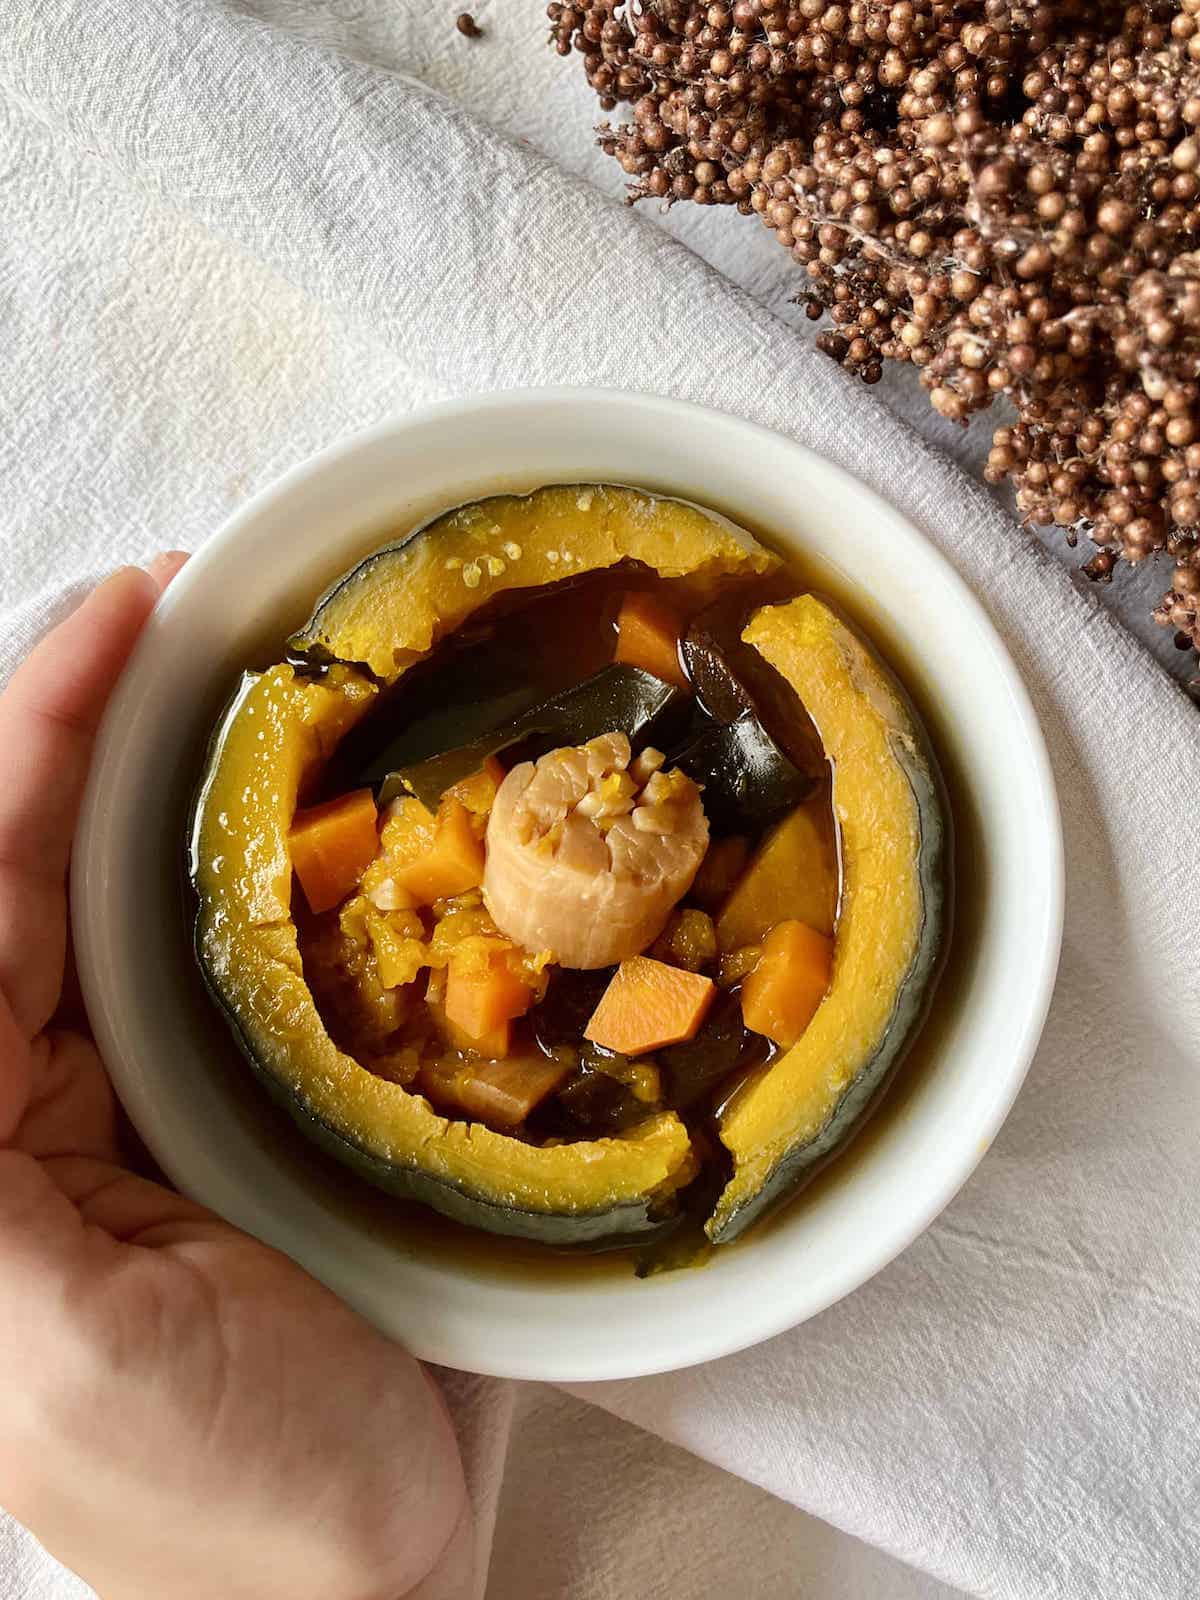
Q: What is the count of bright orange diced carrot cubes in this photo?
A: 6